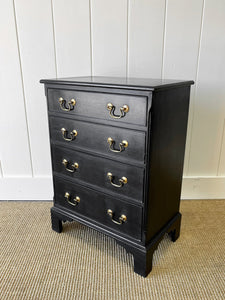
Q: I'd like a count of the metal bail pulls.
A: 8